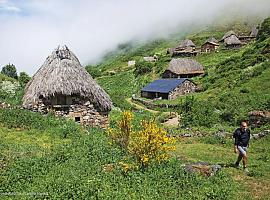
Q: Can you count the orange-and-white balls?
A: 0